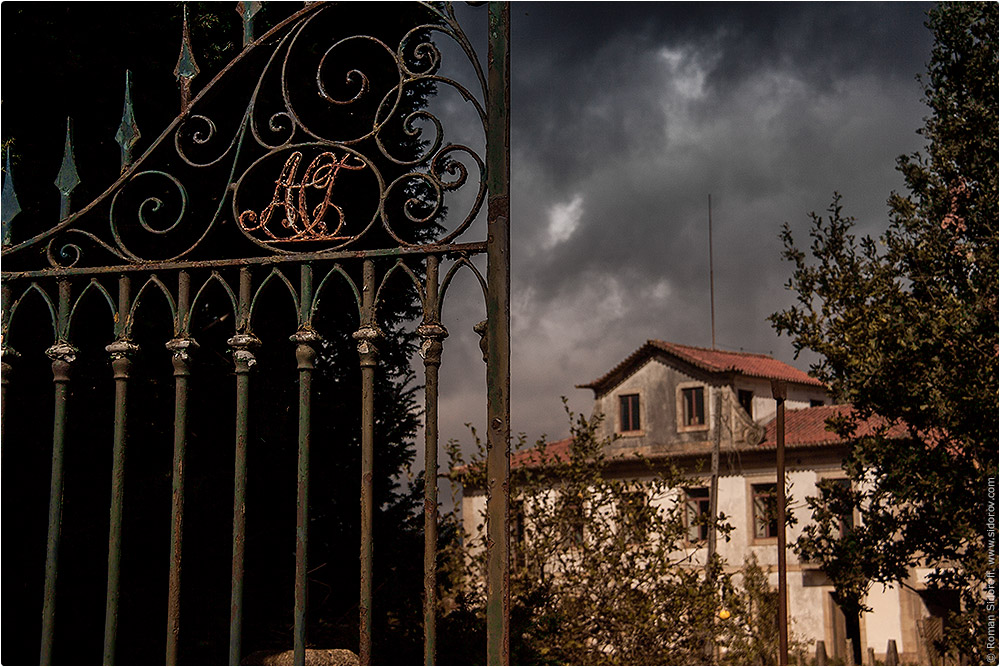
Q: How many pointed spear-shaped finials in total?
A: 5